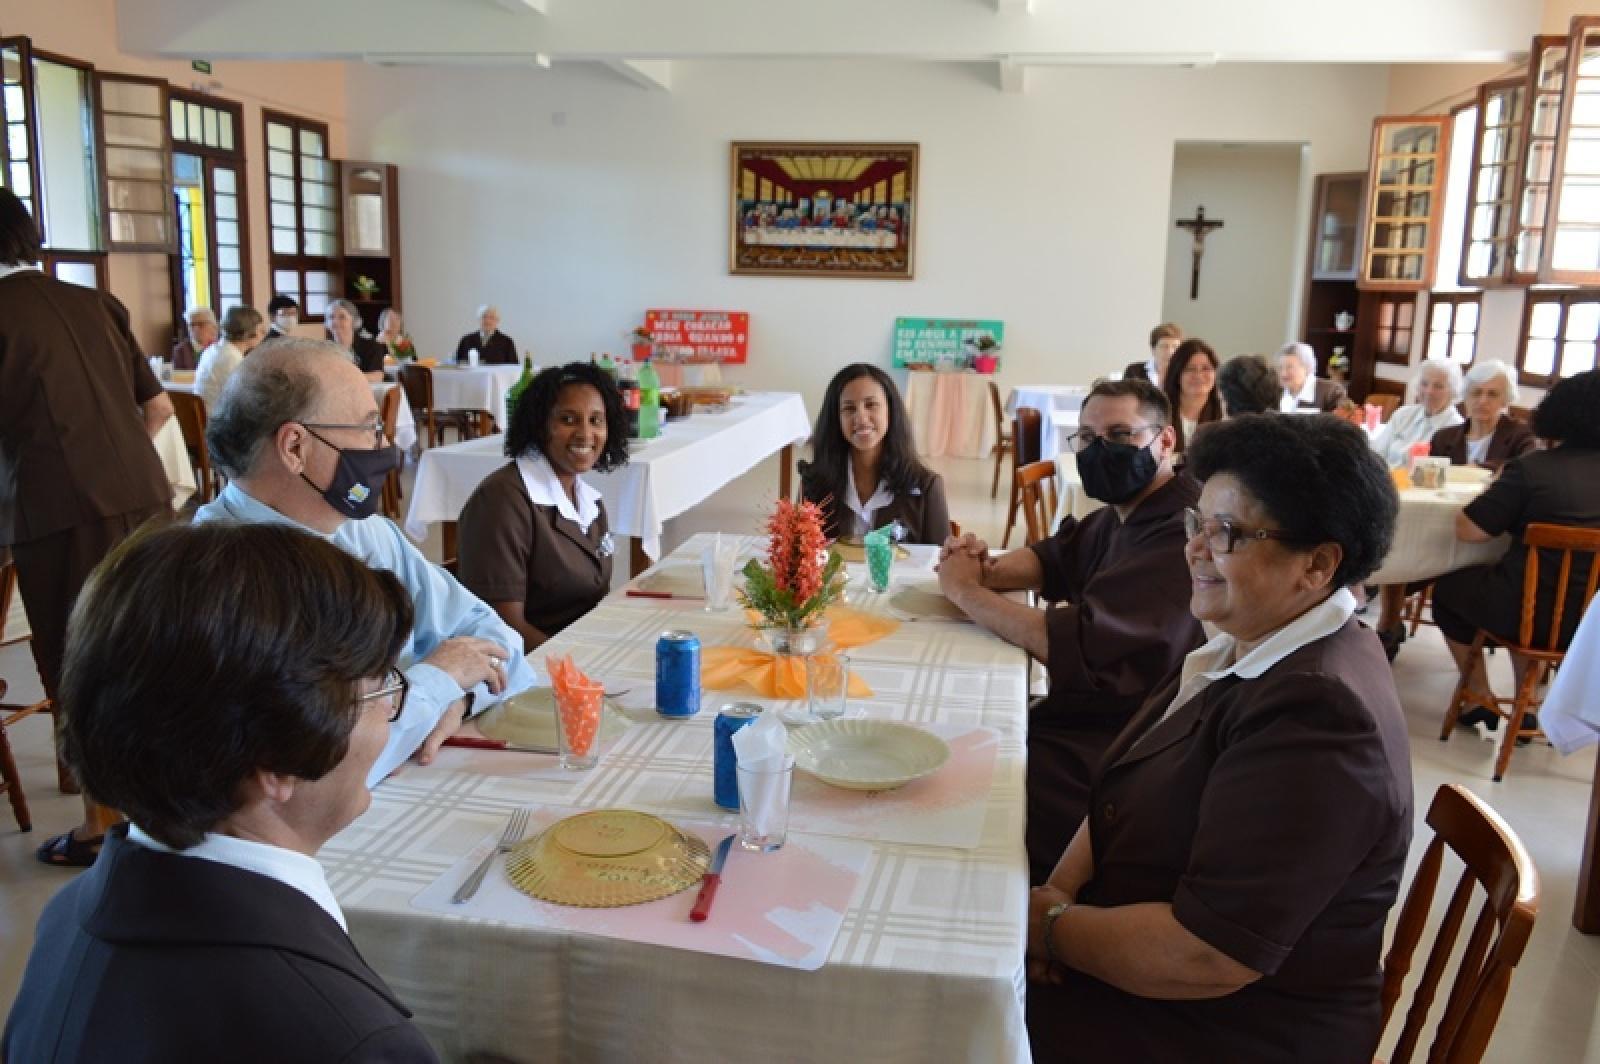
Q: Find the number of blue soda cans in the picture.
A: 2